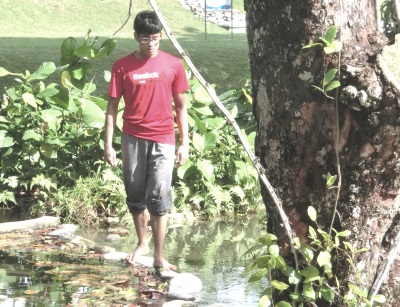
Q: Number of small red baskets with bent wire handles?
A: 0